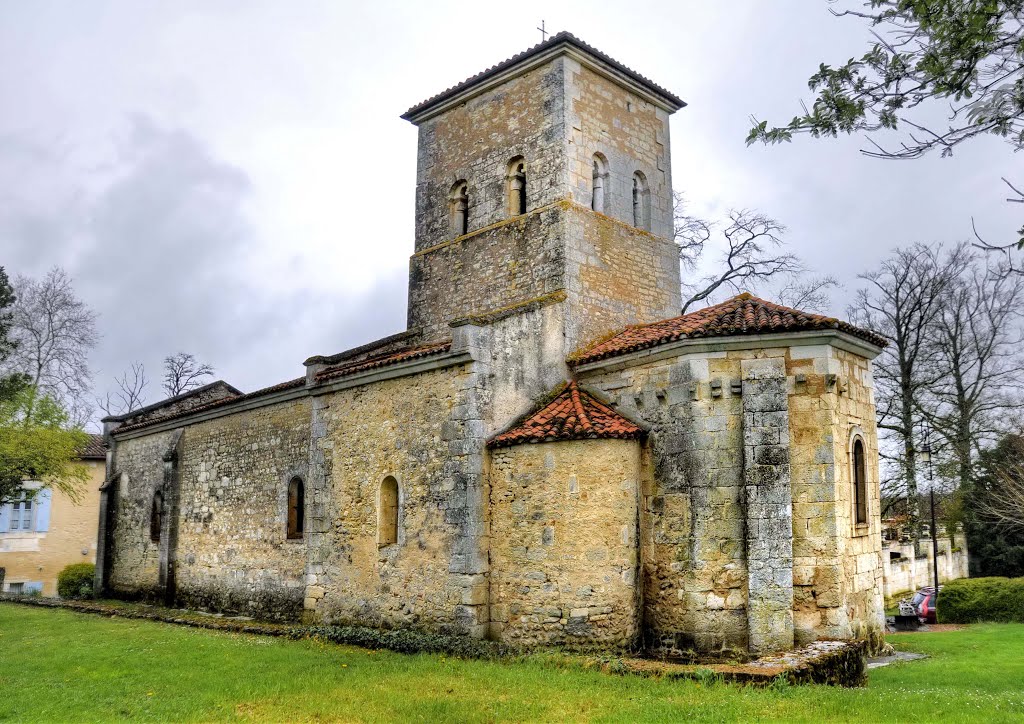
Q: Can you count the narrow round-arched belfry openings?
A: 4